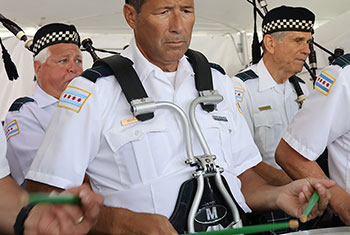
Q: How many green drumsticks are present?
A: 3